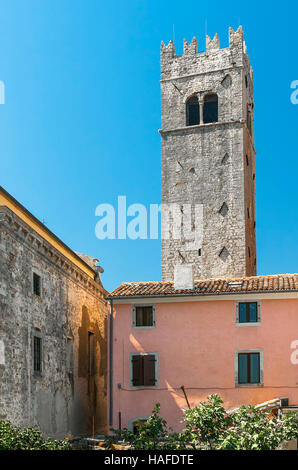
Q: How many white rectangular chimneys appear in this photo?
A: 1